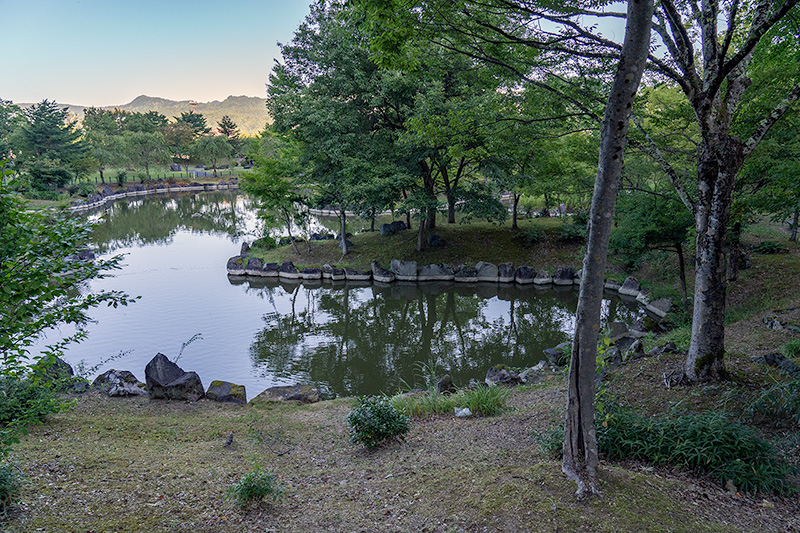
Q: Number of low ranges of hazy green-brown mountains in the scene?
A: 1